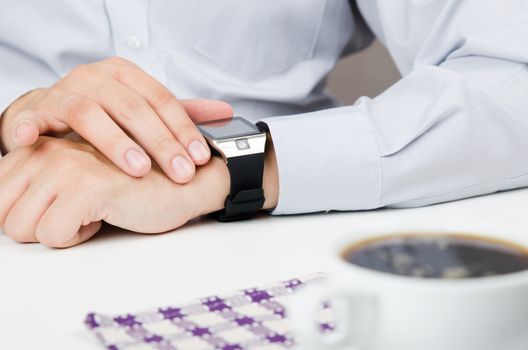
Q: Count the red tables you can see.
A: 0